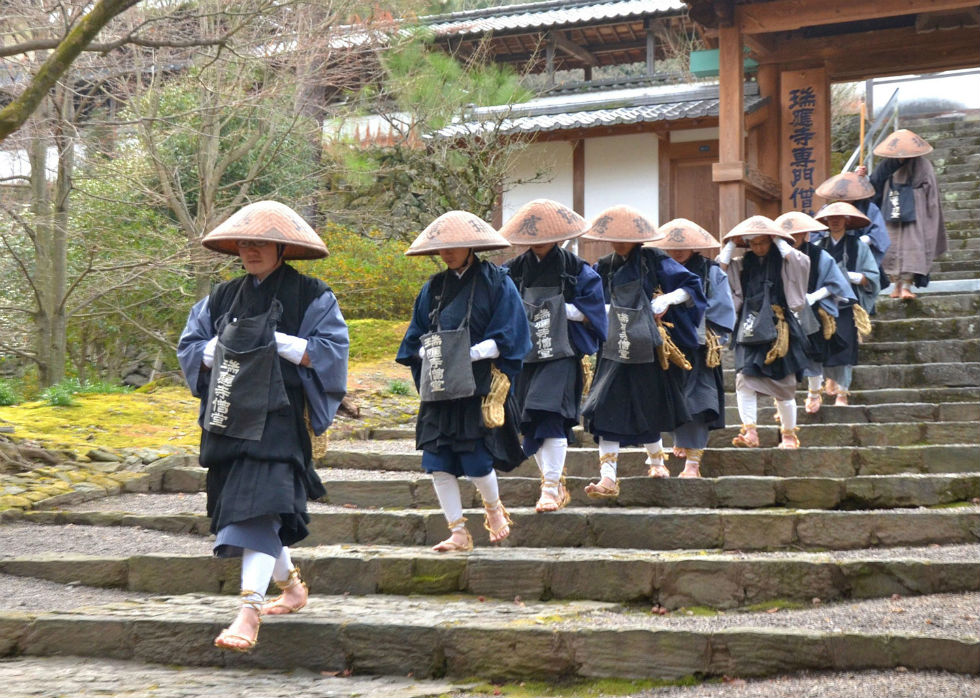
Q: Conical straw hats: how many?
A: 10